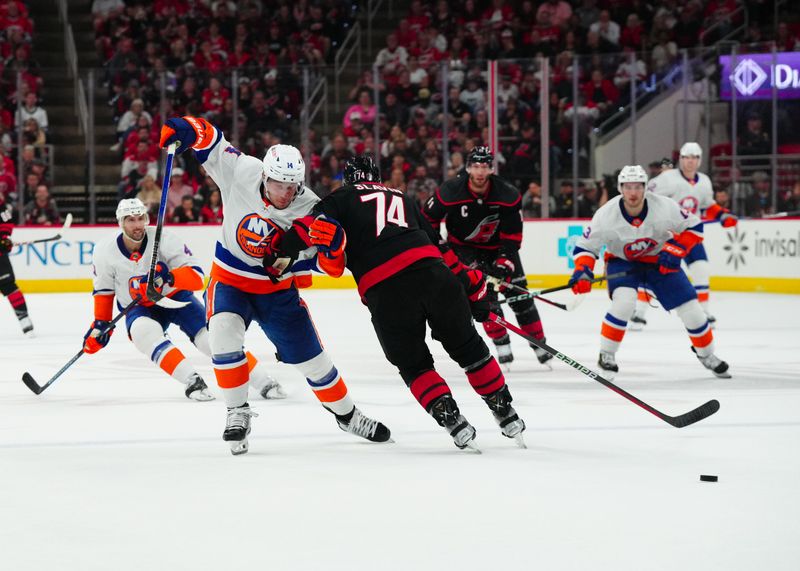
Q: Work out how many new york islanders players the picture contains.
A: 4